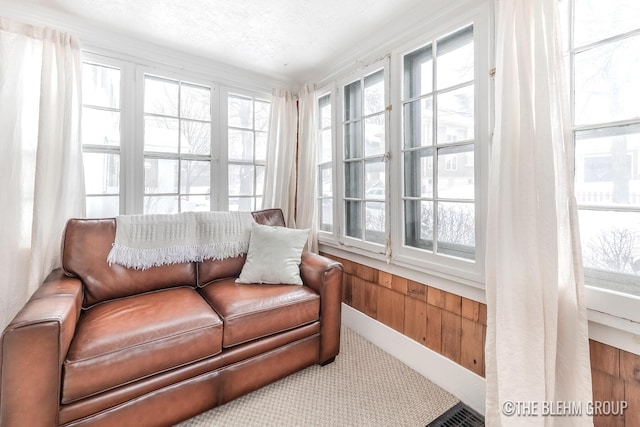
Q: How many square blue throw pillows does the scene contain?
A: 0